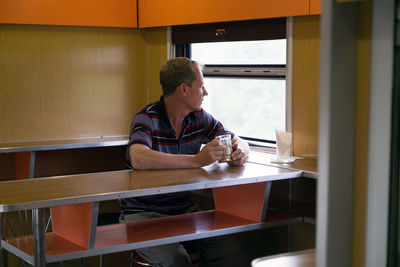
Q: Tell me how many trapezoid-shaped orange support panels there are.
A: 3